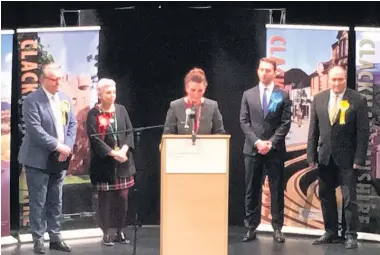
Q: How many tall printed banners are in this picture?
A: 4